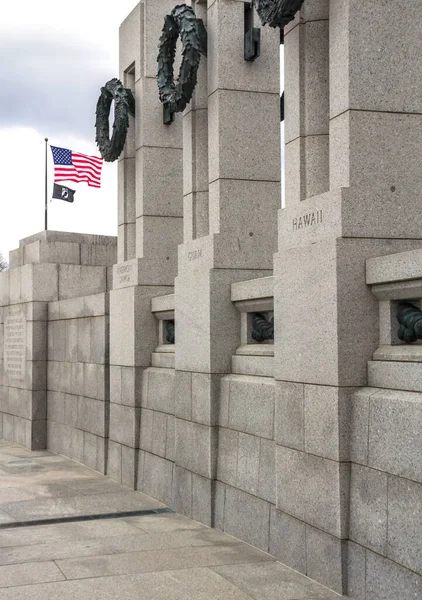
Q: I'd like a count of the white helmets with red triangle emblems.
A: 0